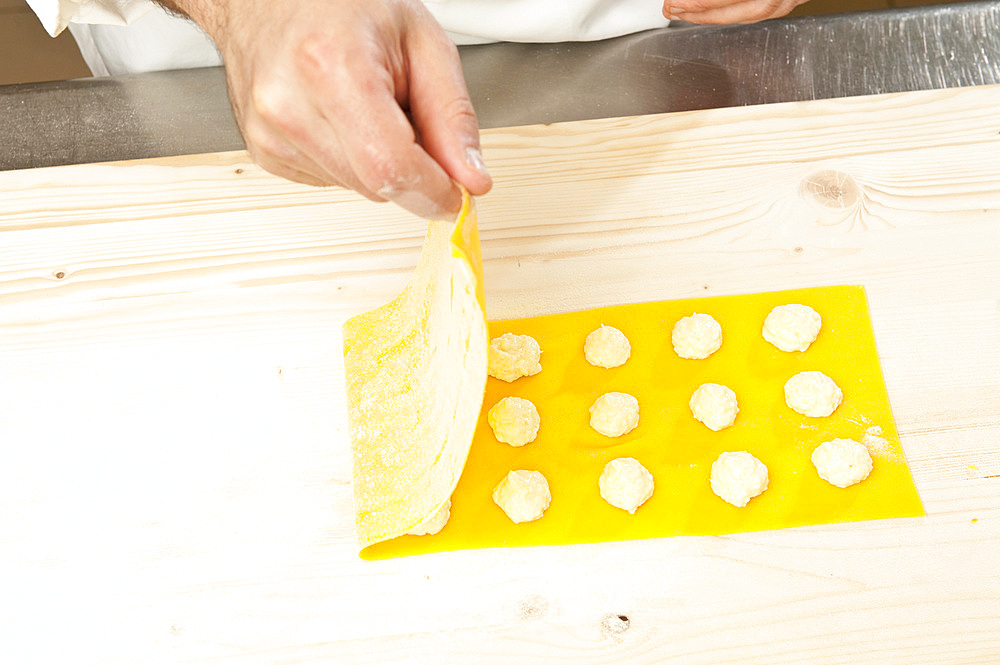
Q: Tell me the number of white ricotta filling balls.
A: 13